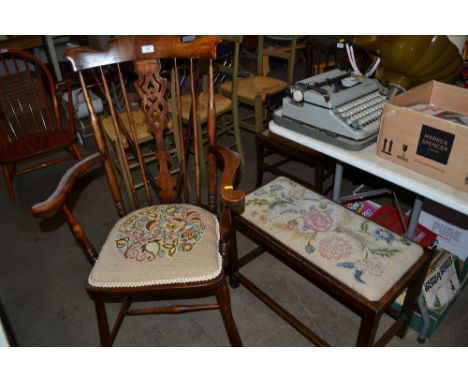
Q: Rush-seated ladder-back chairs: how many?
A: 3